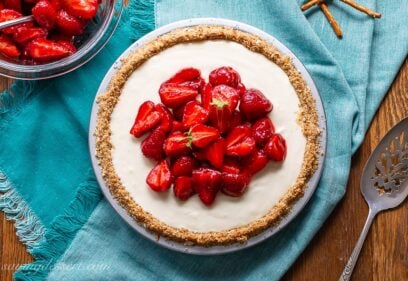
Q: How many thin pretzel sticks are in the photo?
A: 3